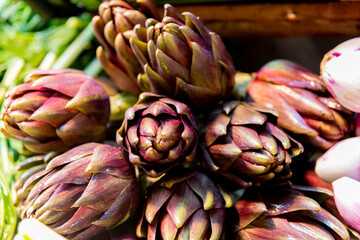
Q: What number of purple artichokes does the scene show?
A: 9